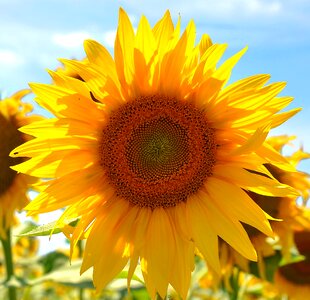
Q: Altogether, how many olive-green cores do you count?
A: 1